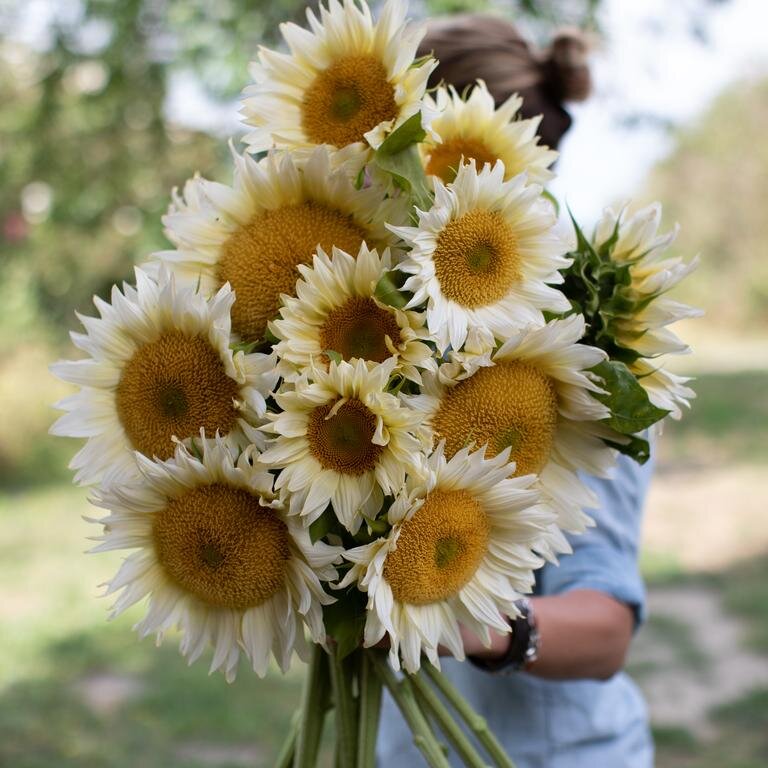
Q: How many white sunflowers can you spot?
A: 11